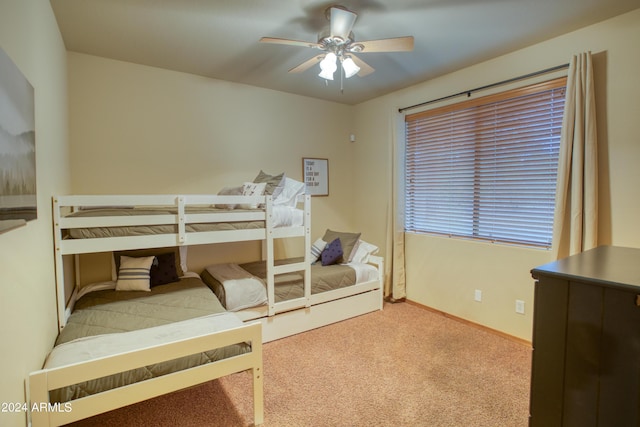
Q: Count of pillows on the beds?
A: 11